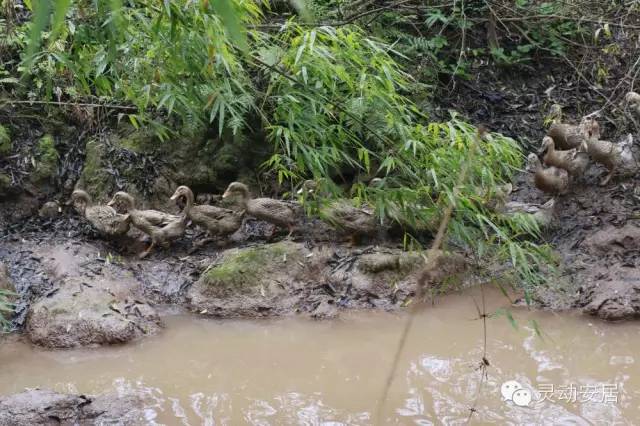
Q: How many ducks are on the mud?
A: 12